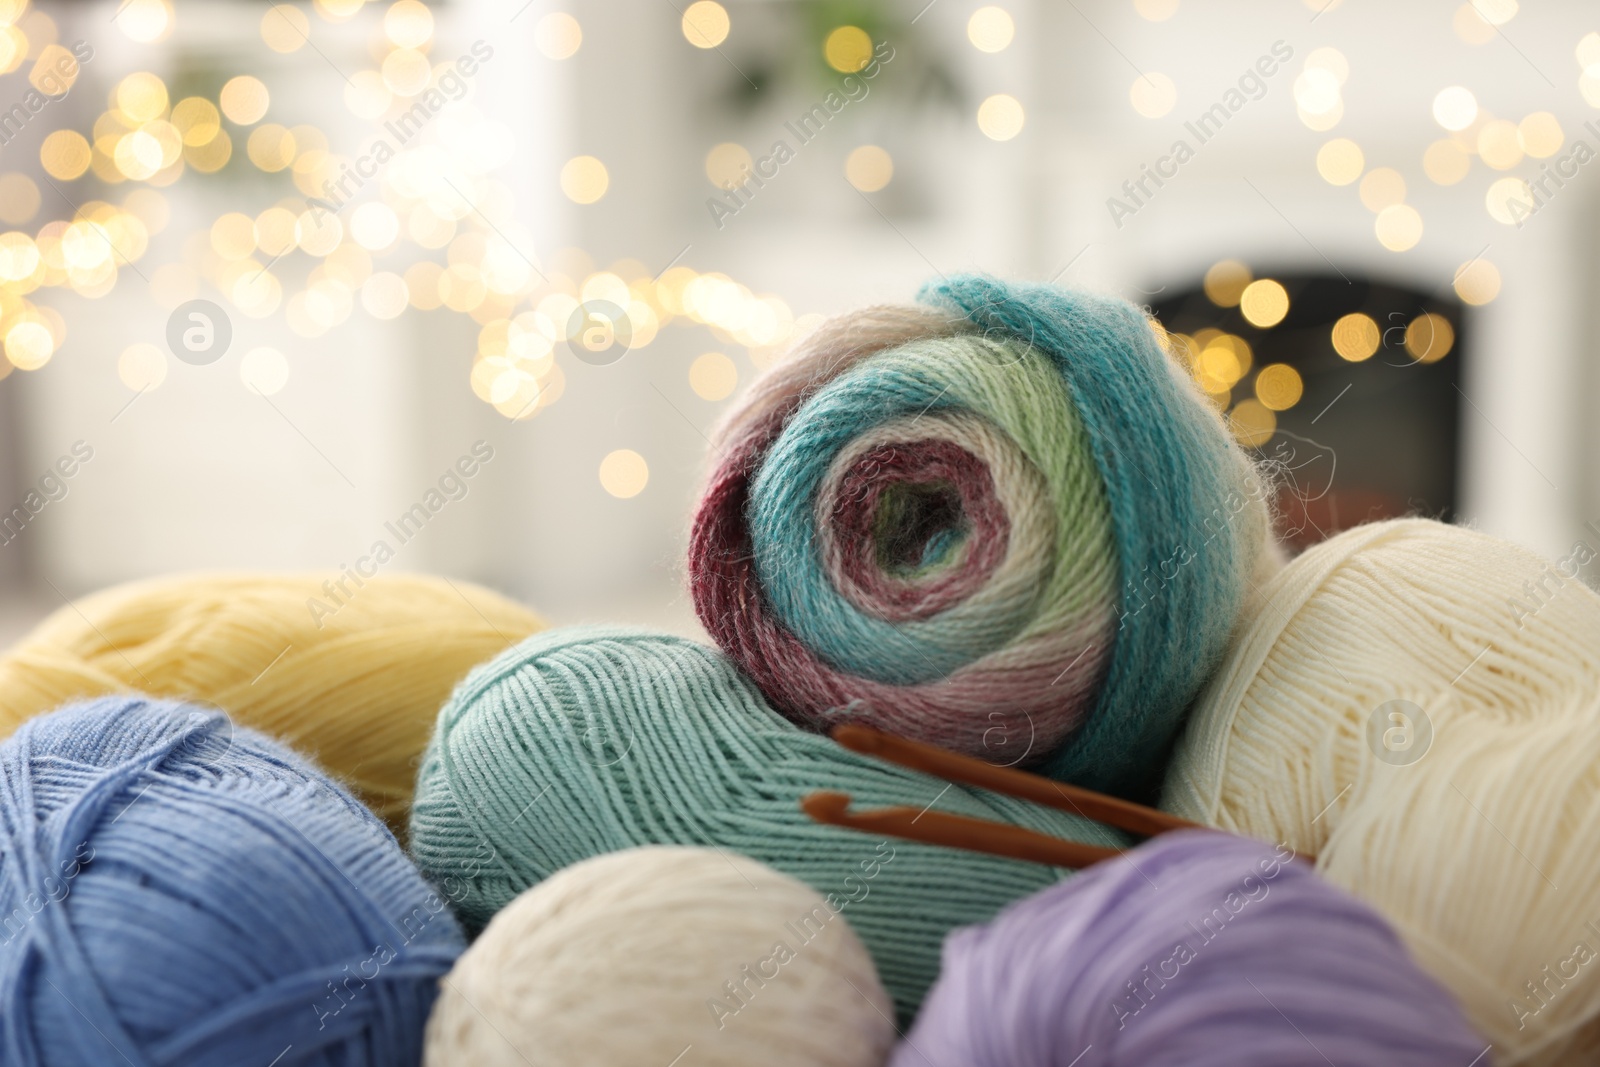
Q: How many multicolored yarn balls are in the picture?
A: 1